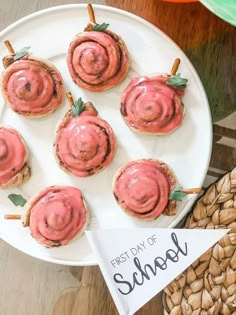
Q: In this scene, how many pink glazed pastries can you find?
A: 7